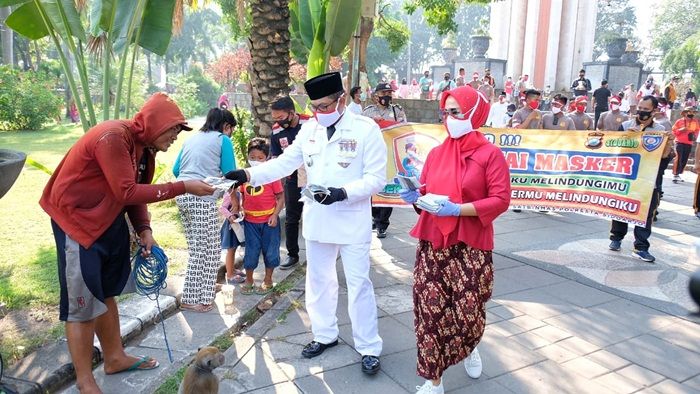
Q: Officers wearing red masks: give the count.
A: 2